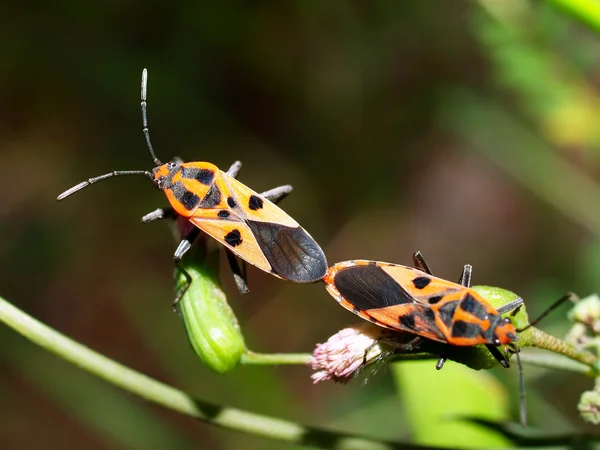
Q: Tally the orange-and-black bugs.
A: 2